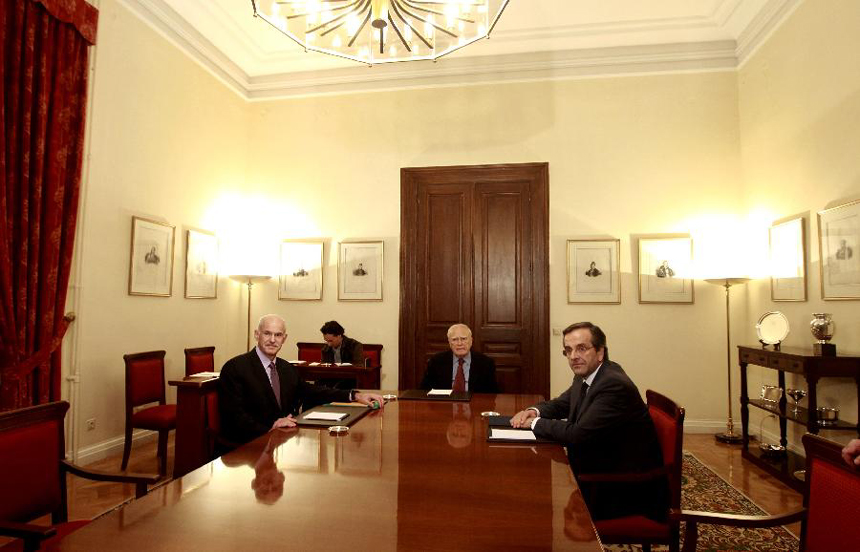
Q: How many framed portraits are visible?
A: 8